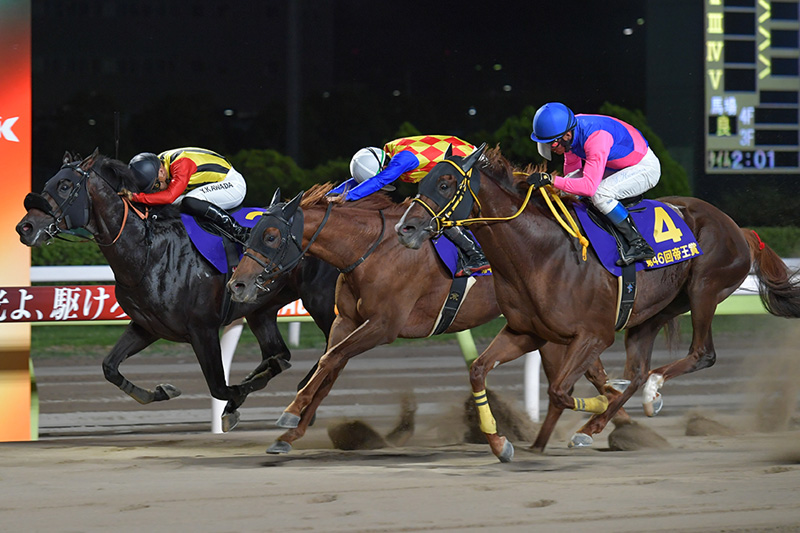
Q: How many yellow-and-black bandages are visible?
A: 2